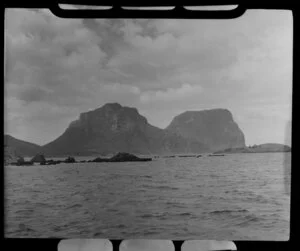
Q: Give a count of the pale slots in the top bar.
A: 3